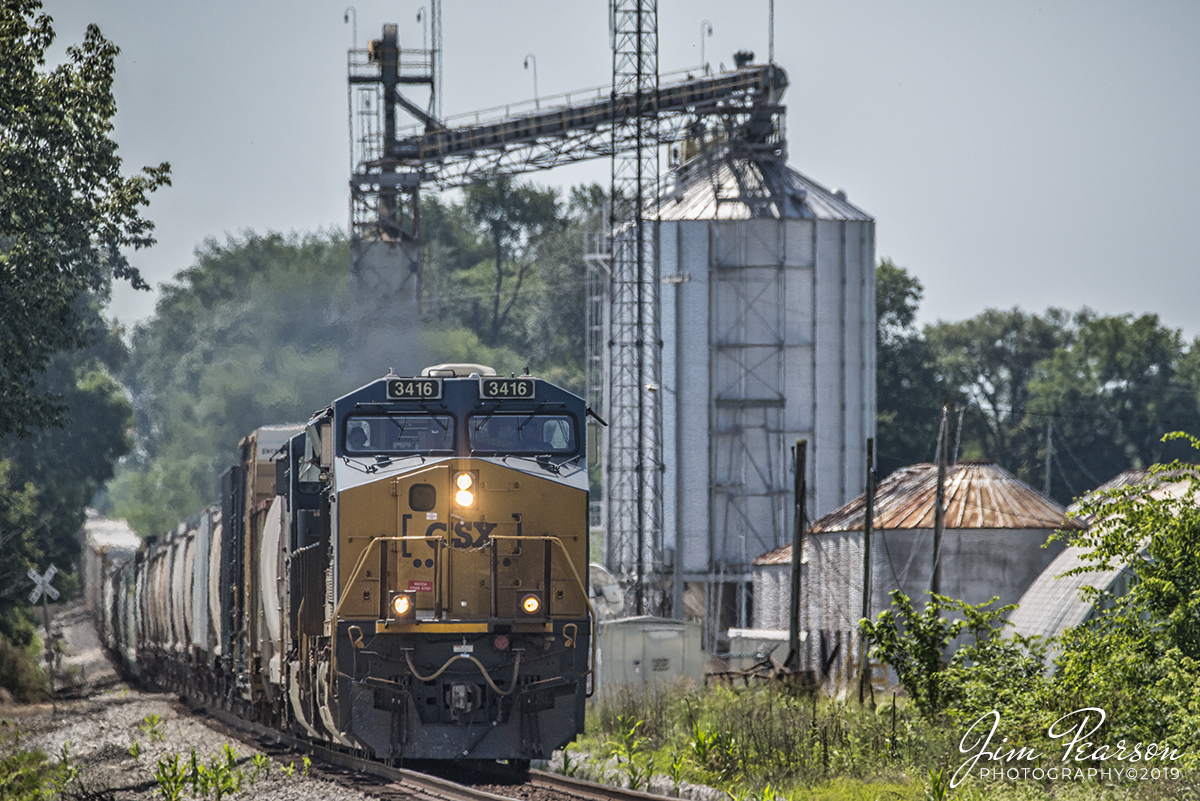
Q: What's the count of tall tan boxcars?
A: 1